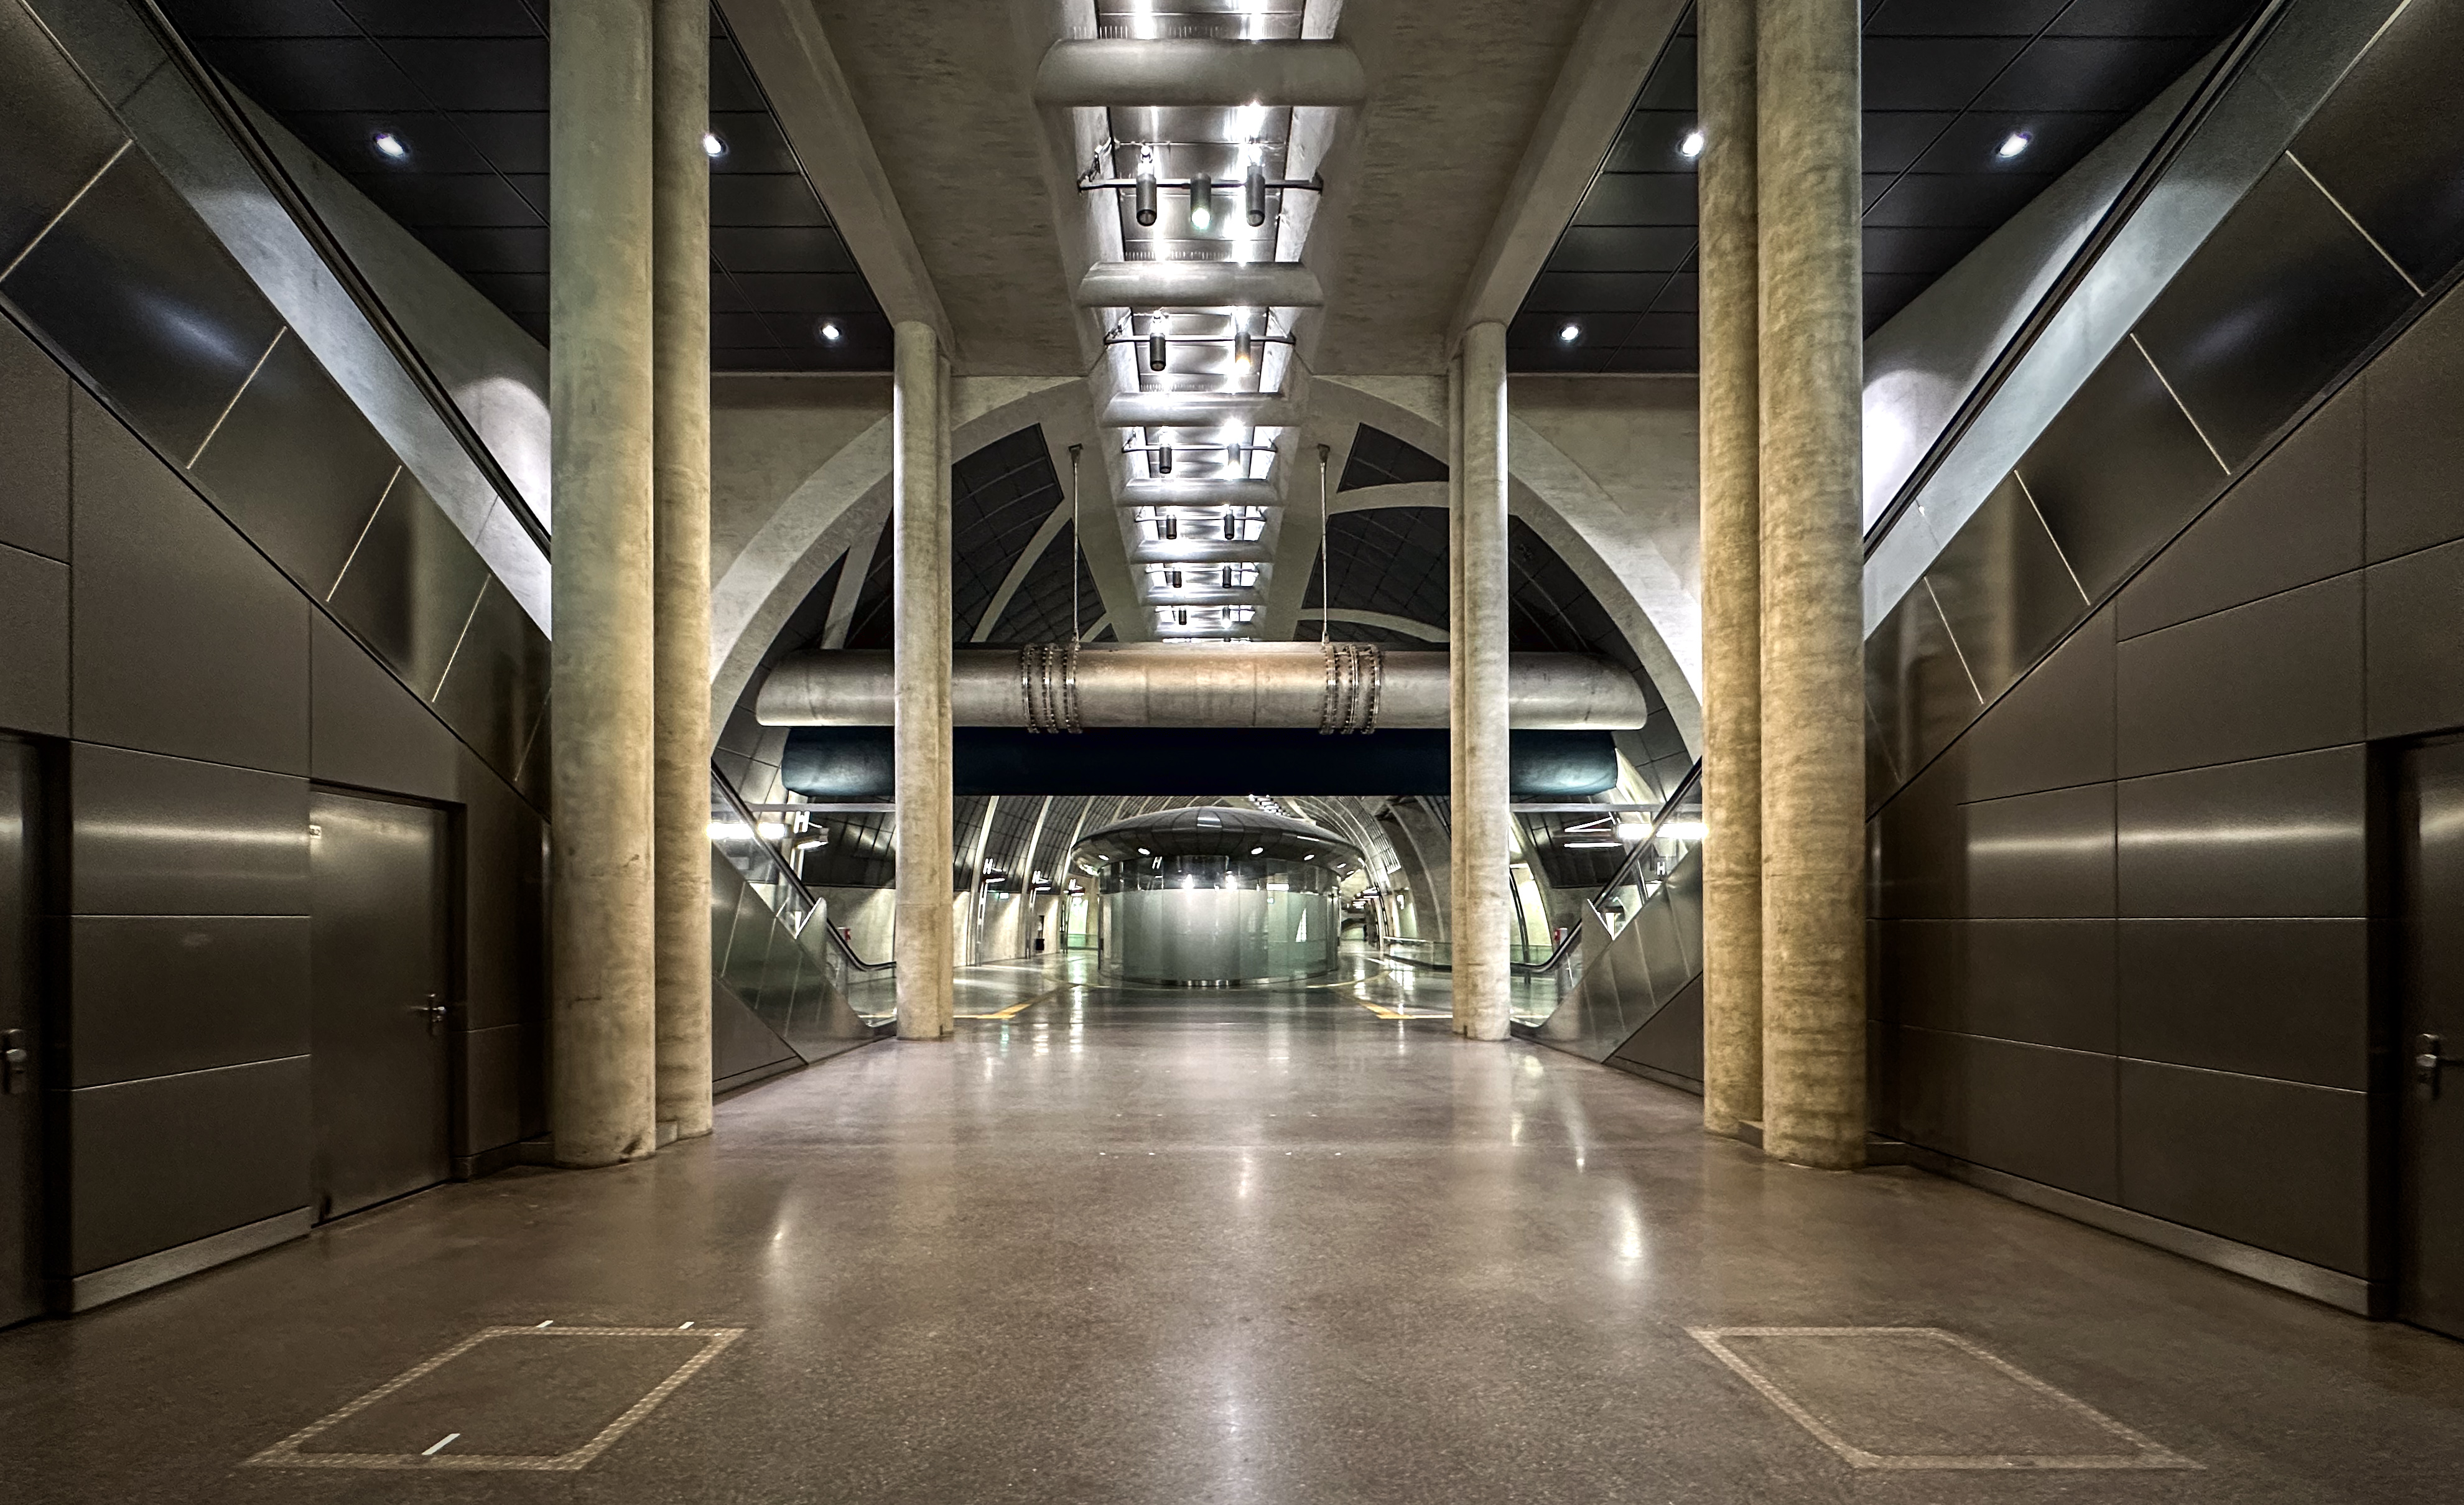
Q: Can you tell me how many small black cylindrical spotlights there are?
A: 13